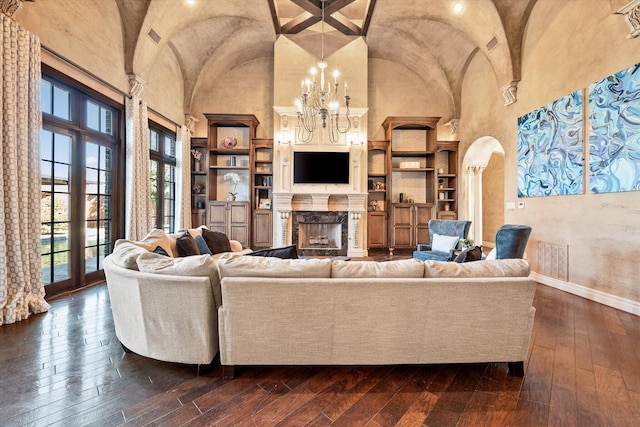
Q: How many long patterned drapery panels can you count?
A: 3